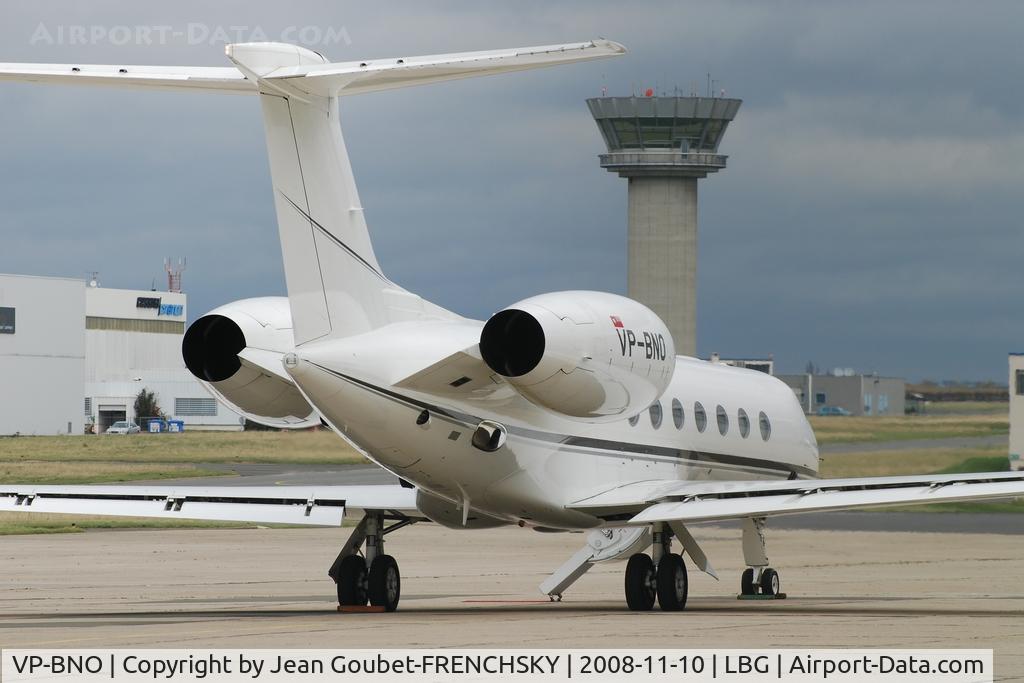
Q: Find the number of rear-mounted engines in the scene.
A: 2